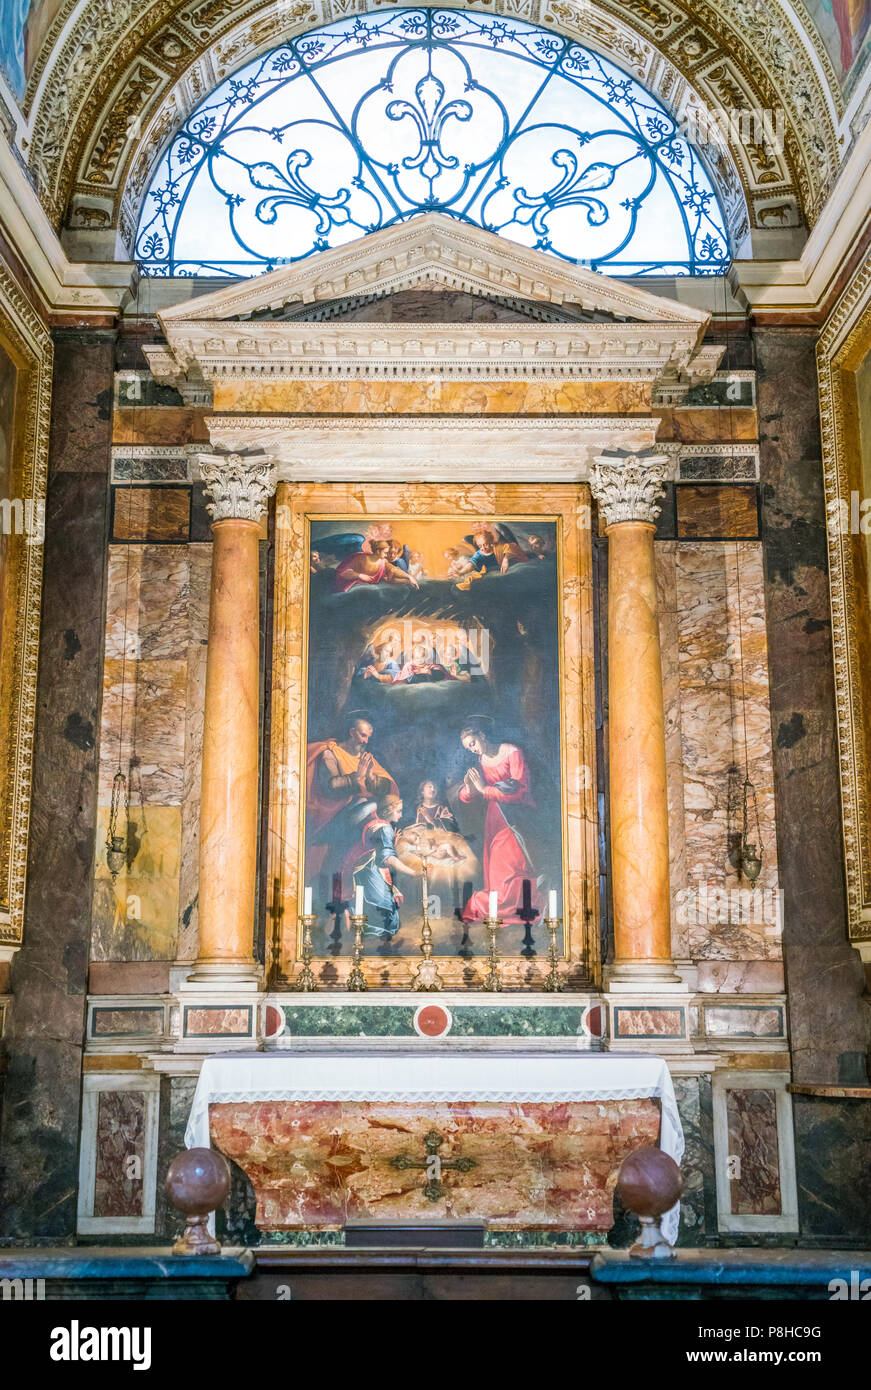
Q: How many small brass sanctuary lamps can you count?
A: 2